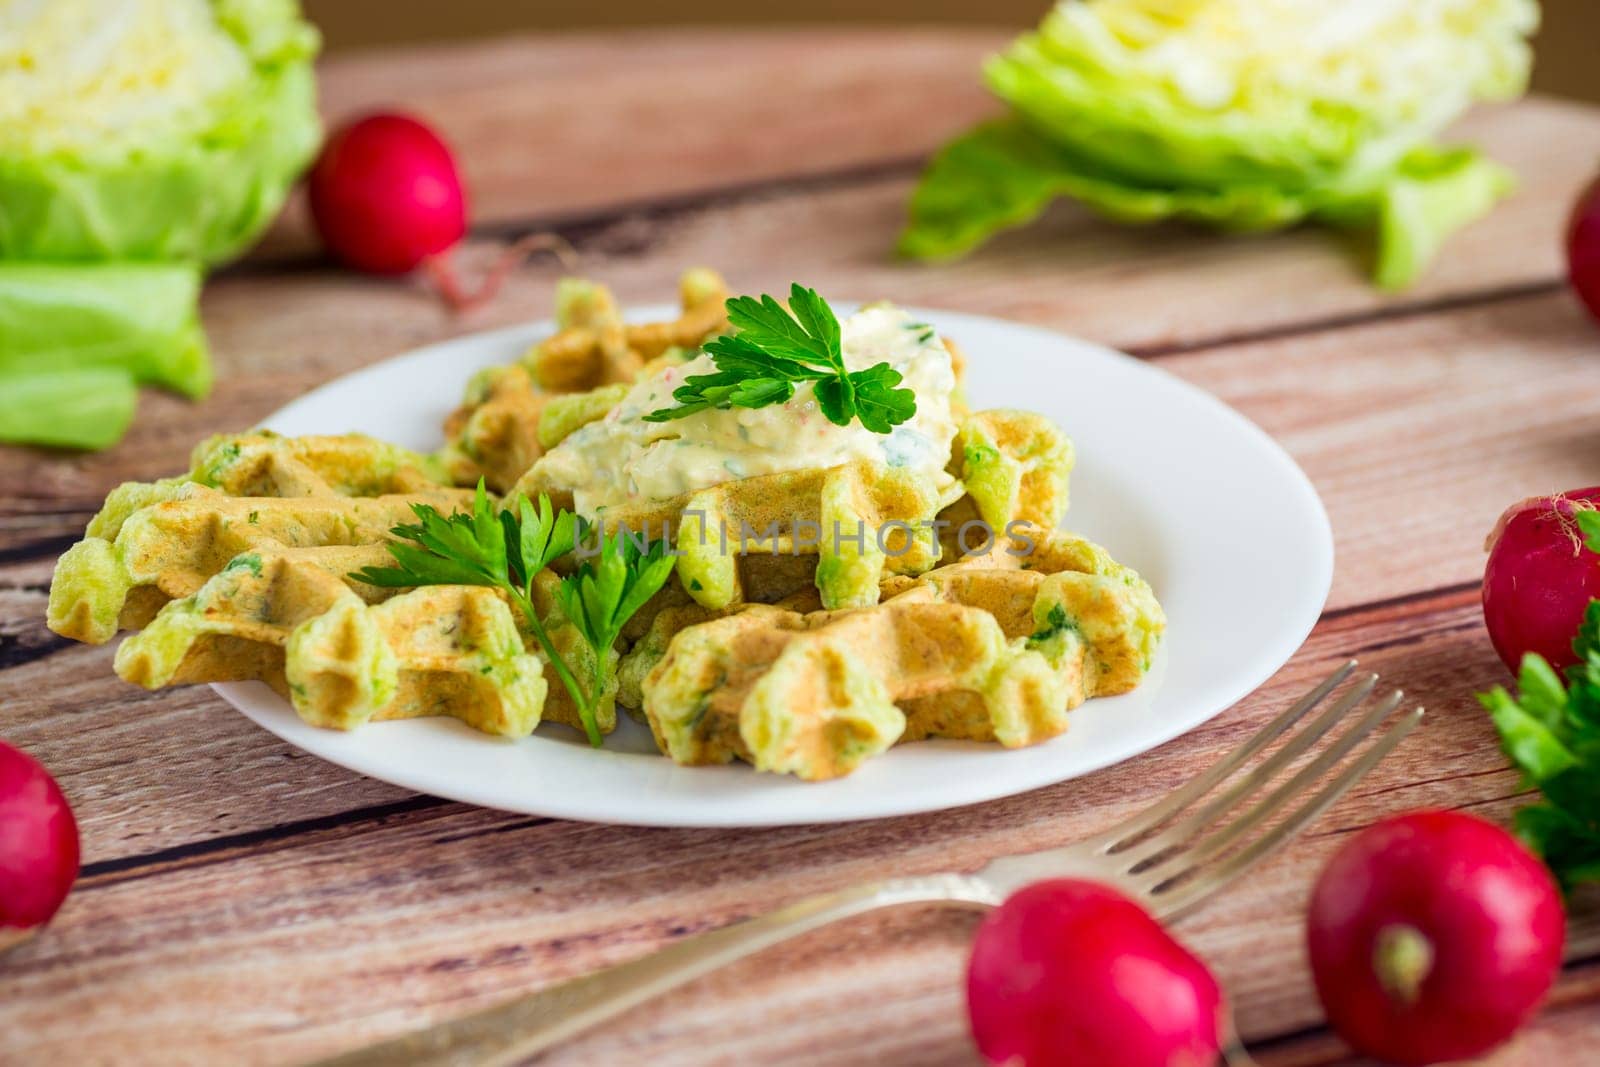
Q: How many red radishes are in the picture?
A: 6